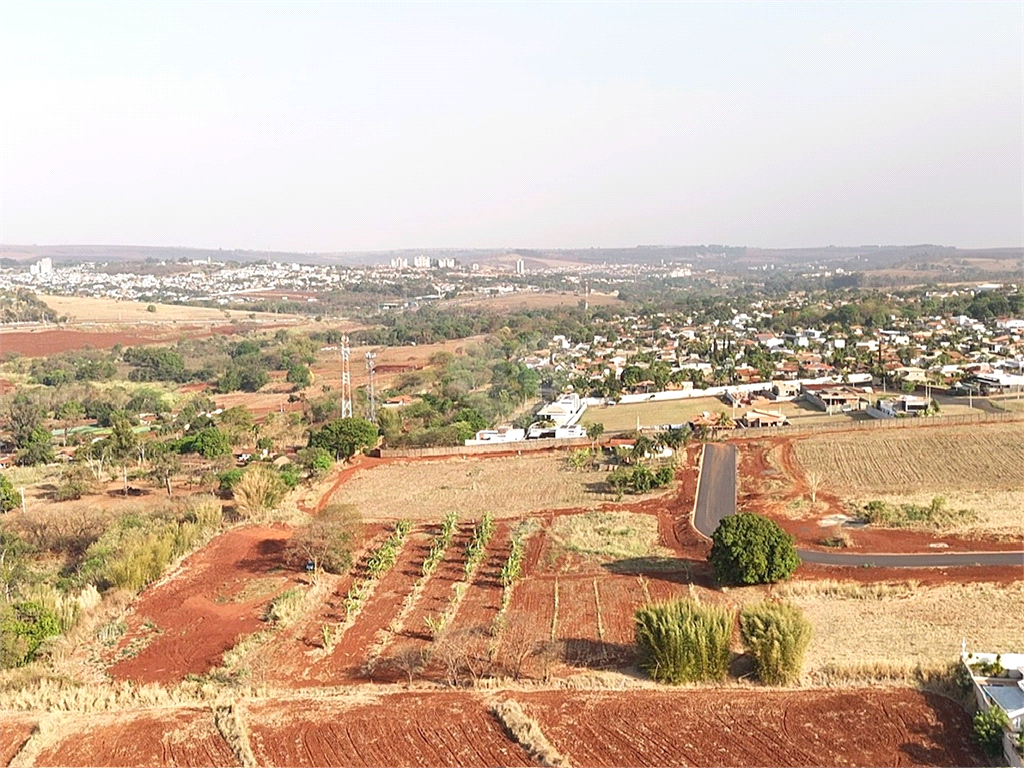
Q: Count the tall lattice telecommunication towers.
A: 2